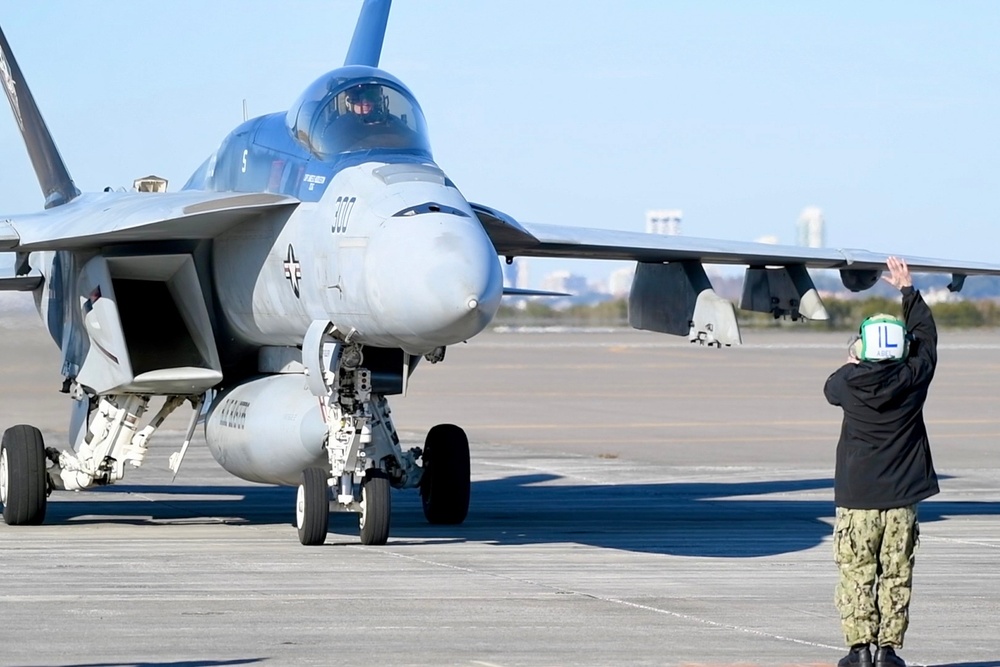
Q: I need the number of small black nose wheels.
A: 2